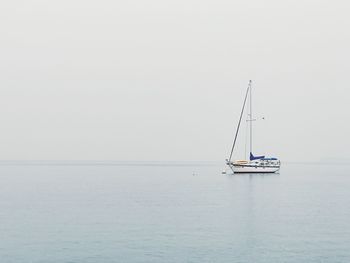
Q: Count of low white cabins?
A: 1